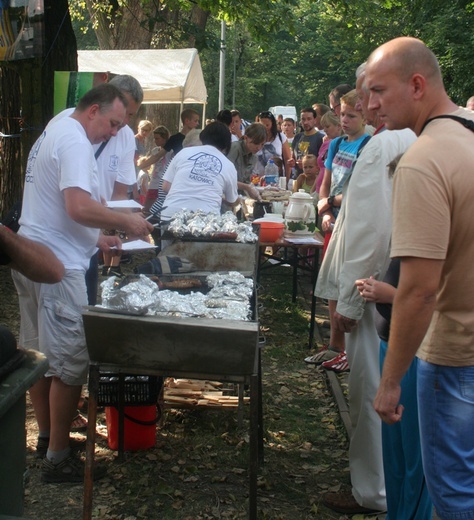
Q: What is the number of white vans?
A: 1